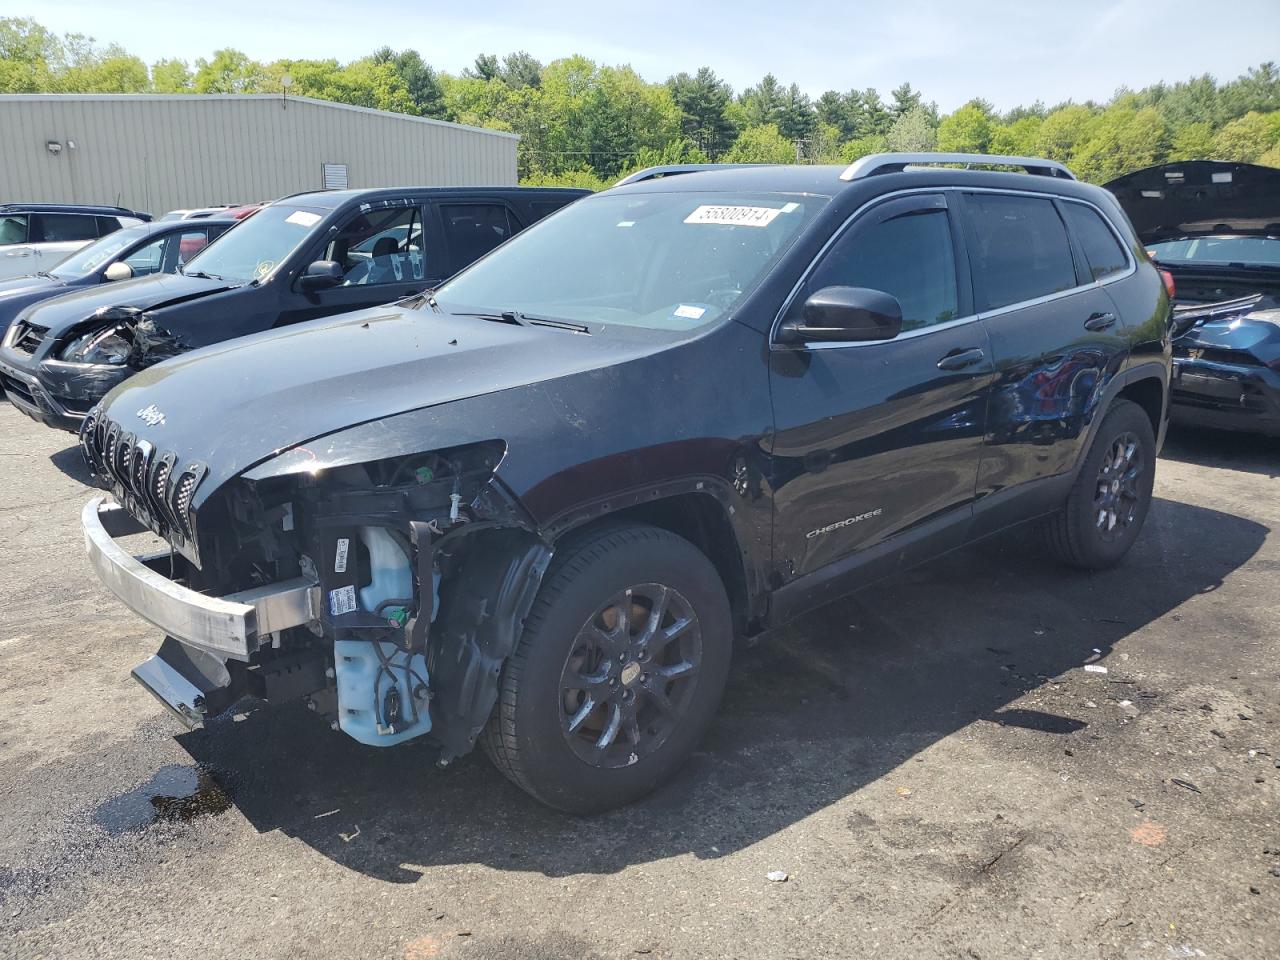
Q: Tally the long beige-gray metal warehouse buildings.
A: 1